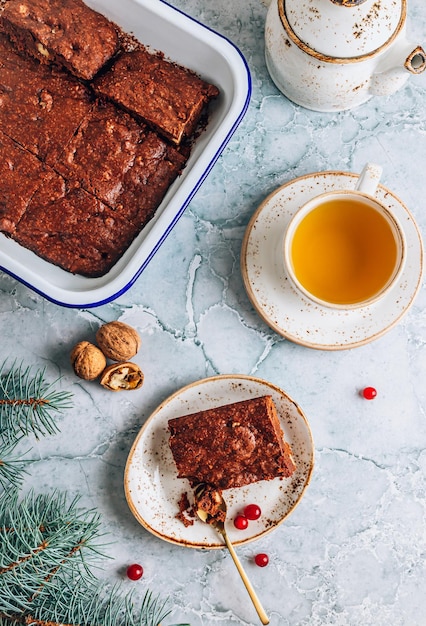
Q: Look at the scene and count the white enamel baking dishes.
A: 1